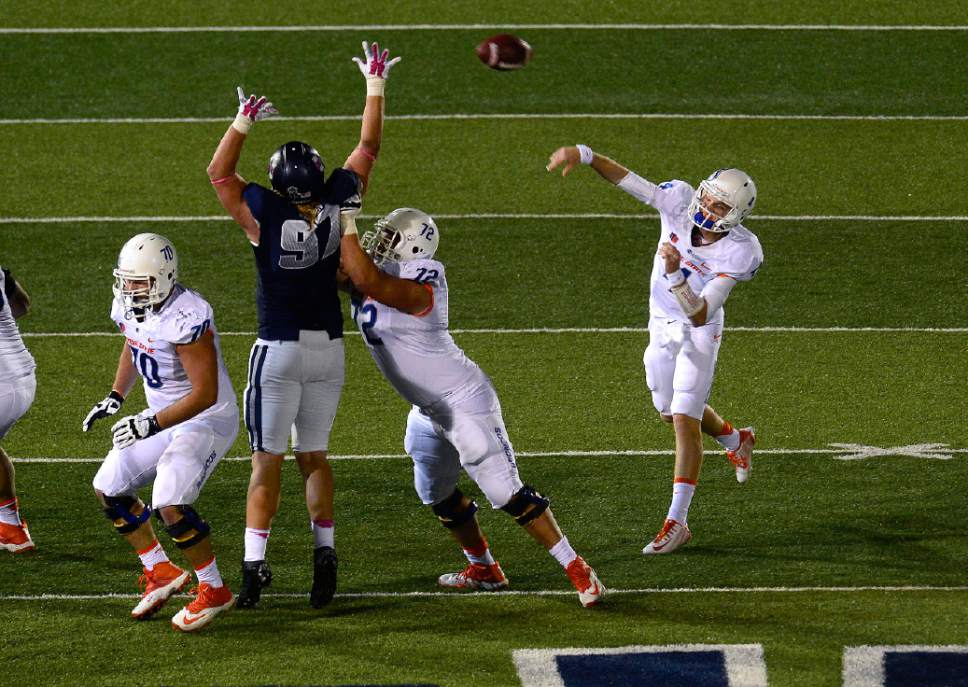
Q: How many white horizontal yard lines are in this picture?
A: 6